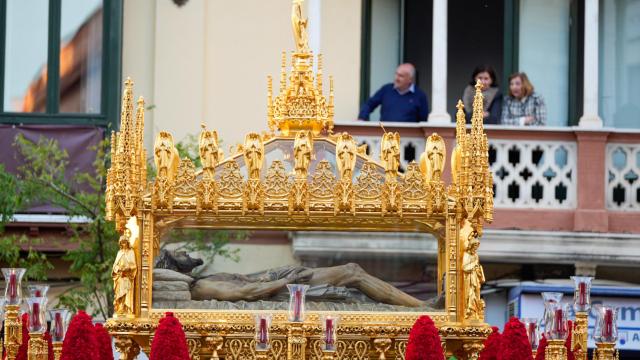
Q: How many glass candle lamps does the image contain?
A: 12